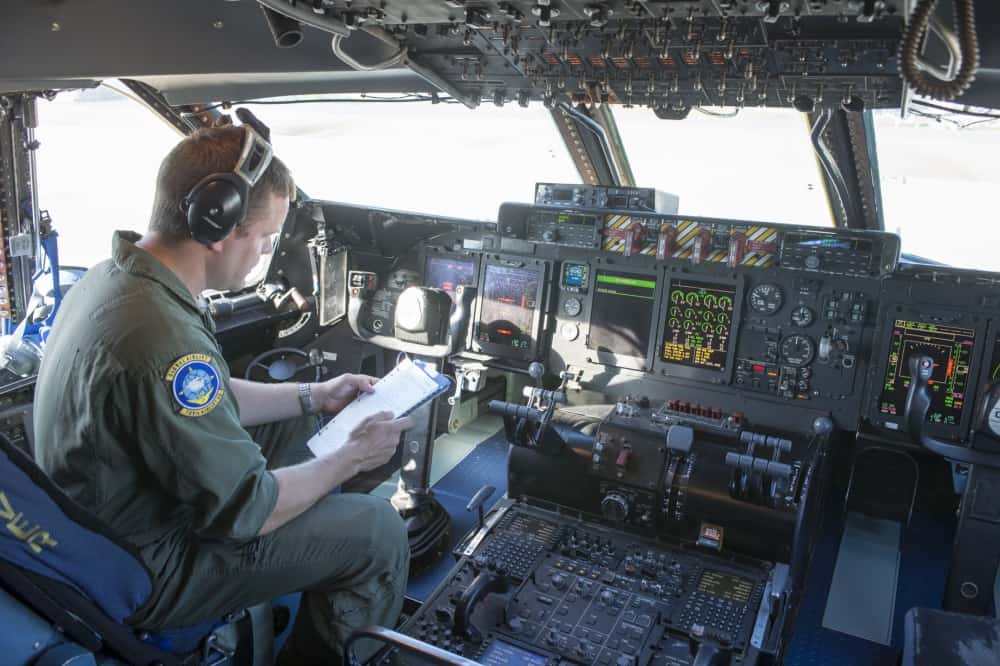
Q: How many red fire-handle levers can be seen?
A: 4